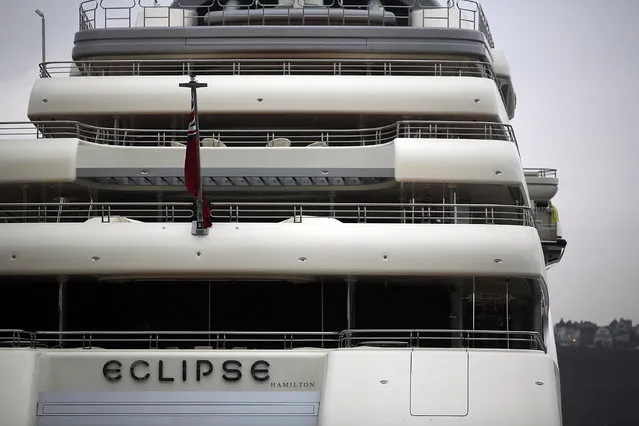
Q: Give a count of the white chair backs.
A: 4